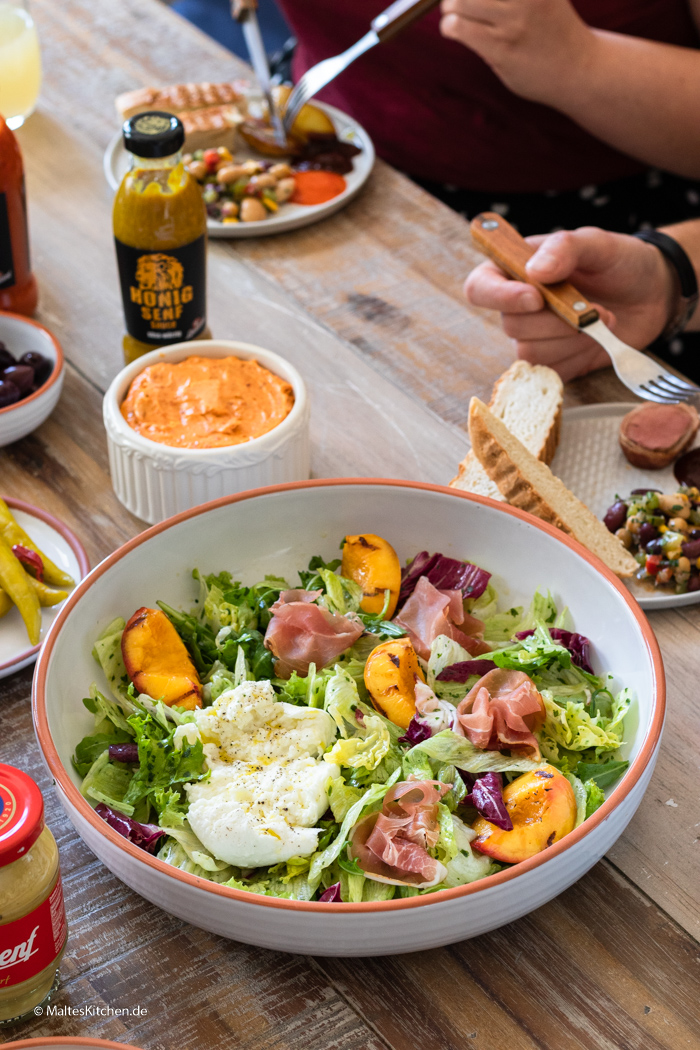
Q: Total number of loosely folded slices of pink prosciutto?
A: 4